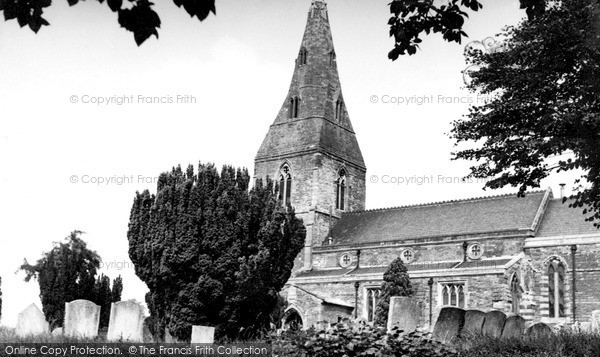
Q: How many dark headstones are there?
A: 5